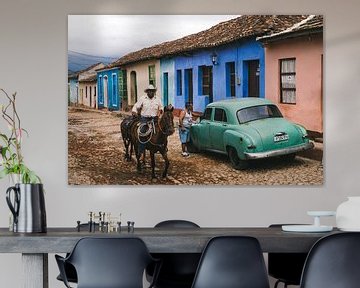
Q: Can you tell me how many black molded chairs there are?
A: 6